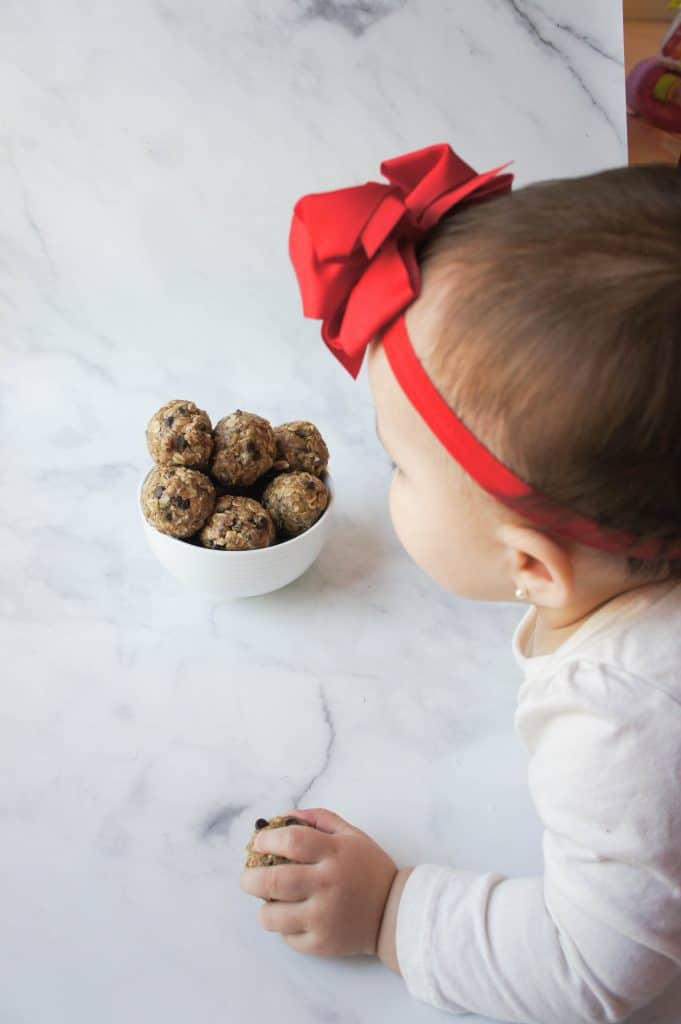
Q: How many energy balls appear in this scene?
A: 7